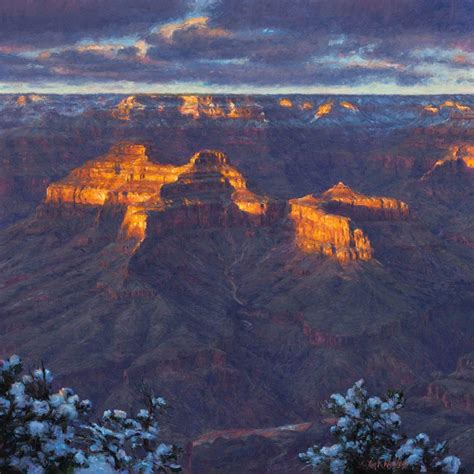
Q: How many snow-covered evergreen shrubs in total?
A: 2